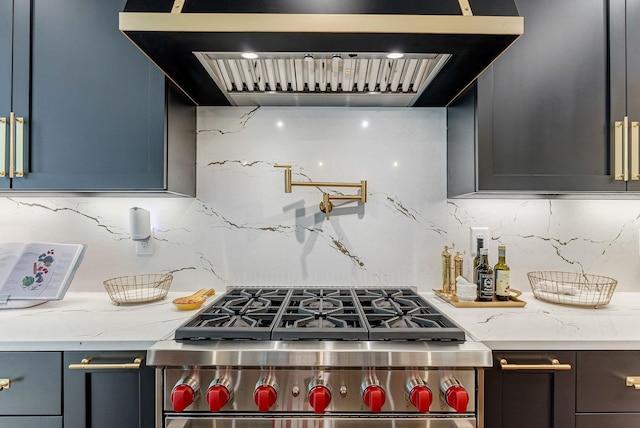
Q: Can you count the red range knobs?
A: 7